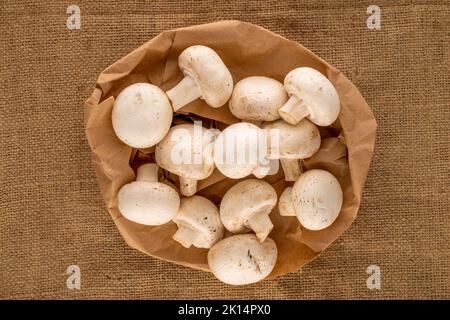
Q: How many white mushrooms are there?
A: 12